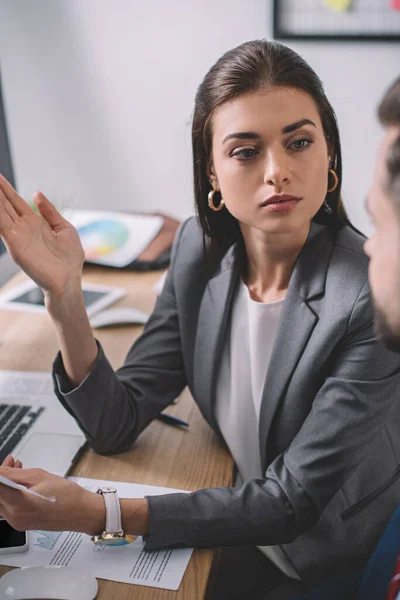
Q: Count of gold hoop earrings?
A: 2